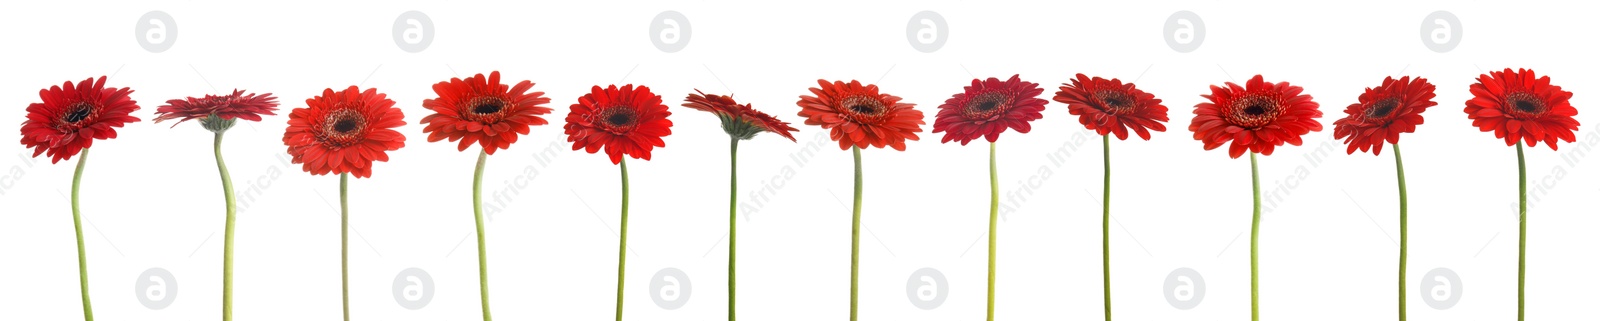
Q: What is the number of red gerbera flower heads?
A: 12